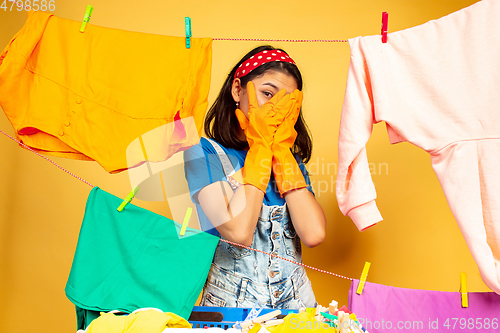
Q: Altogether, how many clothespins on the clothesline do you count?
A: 7